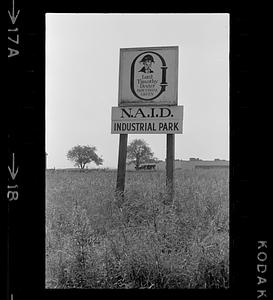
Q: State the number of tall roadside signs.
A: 1